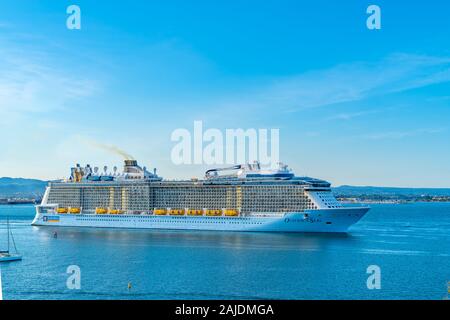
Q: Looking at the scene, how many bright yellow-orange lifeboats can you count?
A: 9